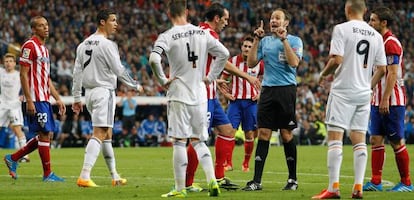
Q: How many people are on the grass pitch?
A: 9